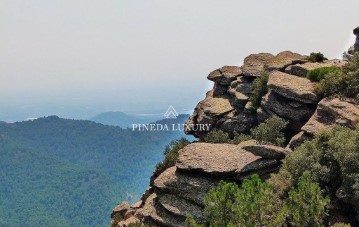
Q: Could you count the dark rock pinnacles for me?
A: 1